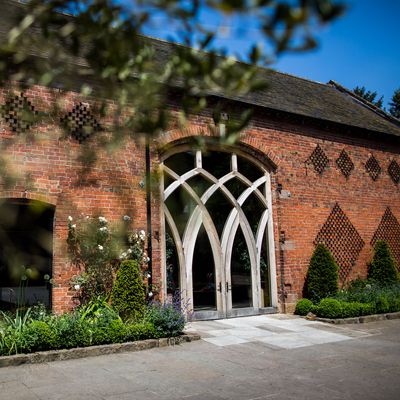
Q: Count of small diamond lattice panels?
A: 6